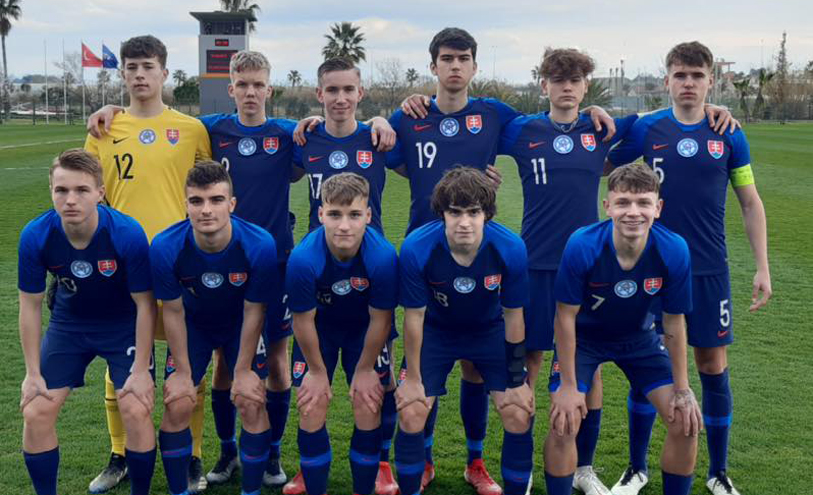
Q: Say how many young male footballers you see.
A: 11